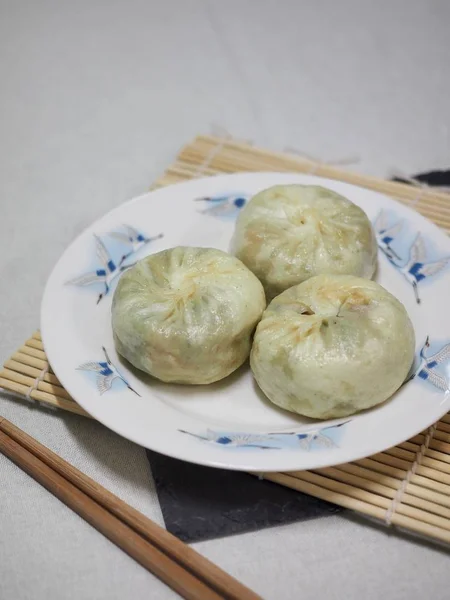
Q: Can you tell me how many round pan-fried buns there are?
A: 3